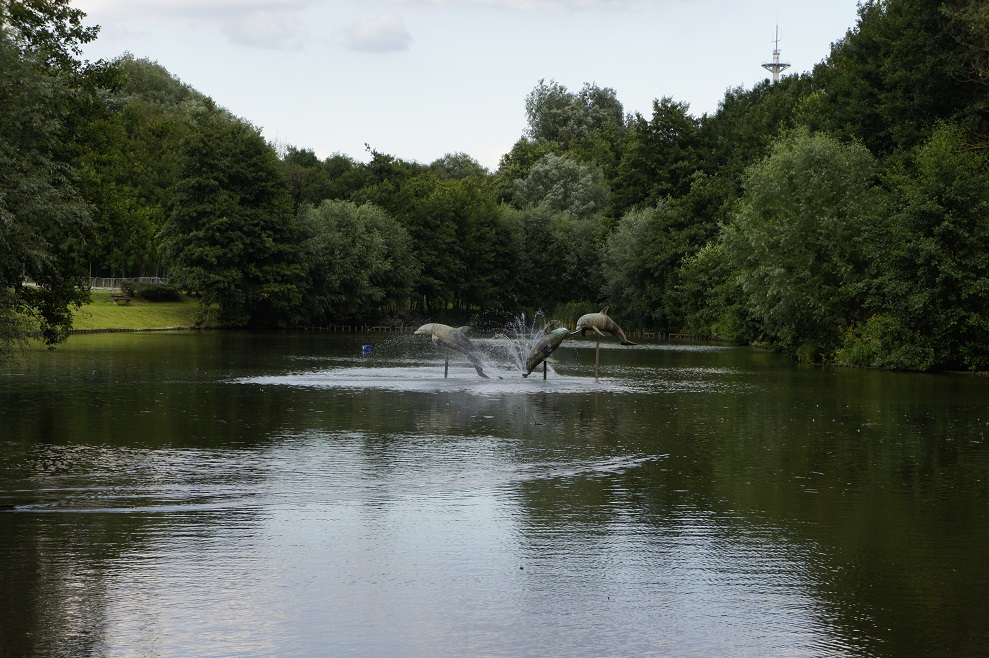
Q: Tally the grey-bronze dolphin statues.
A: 3